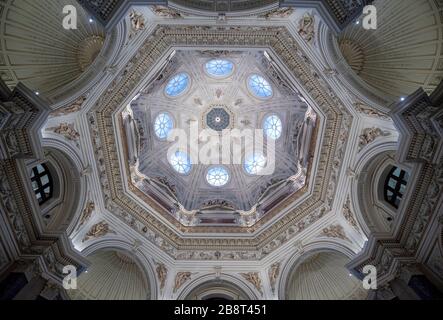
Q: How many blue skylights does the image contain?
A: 8